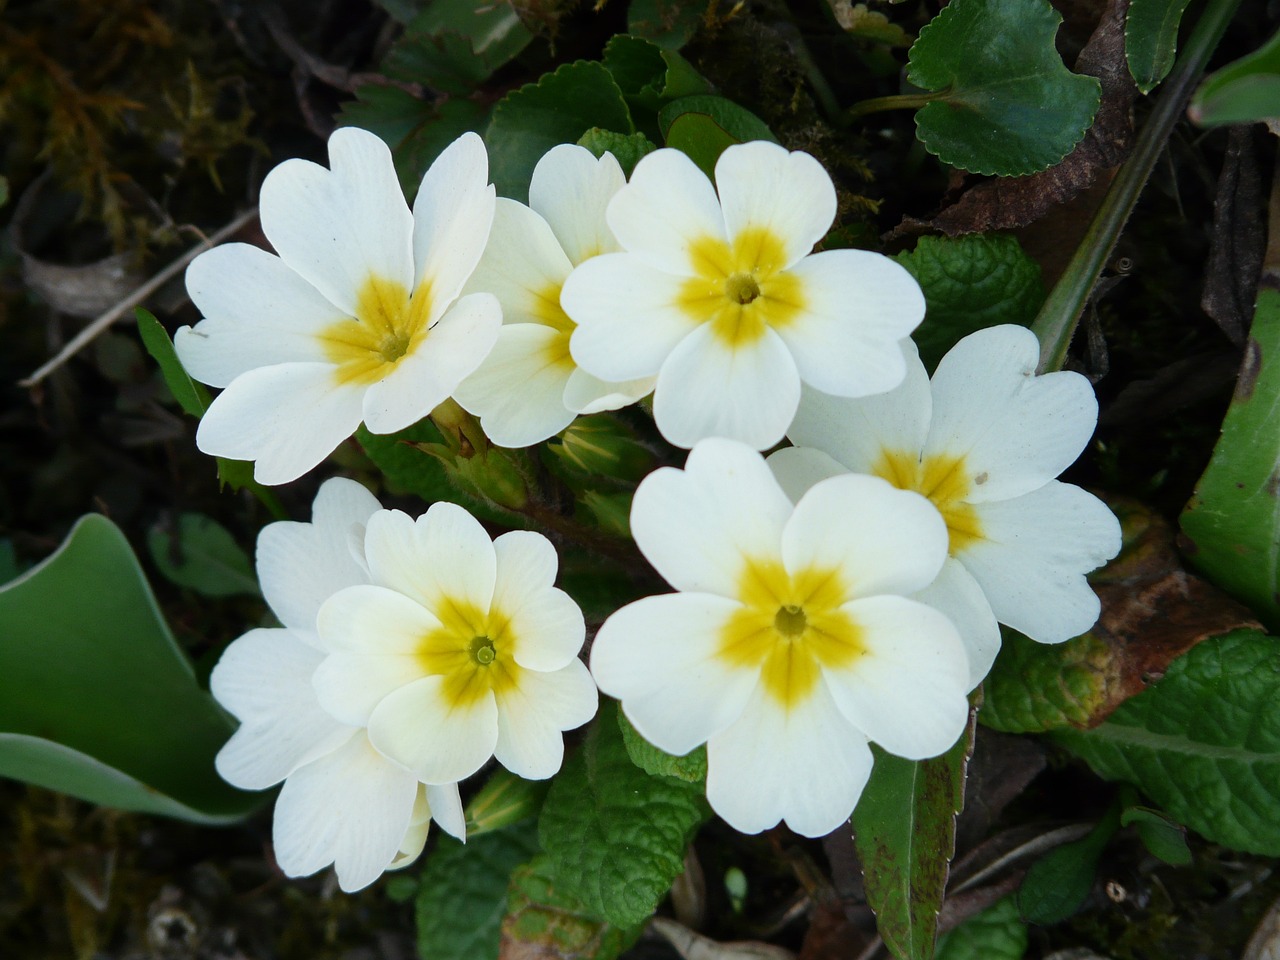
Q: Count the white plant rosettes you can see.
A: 7